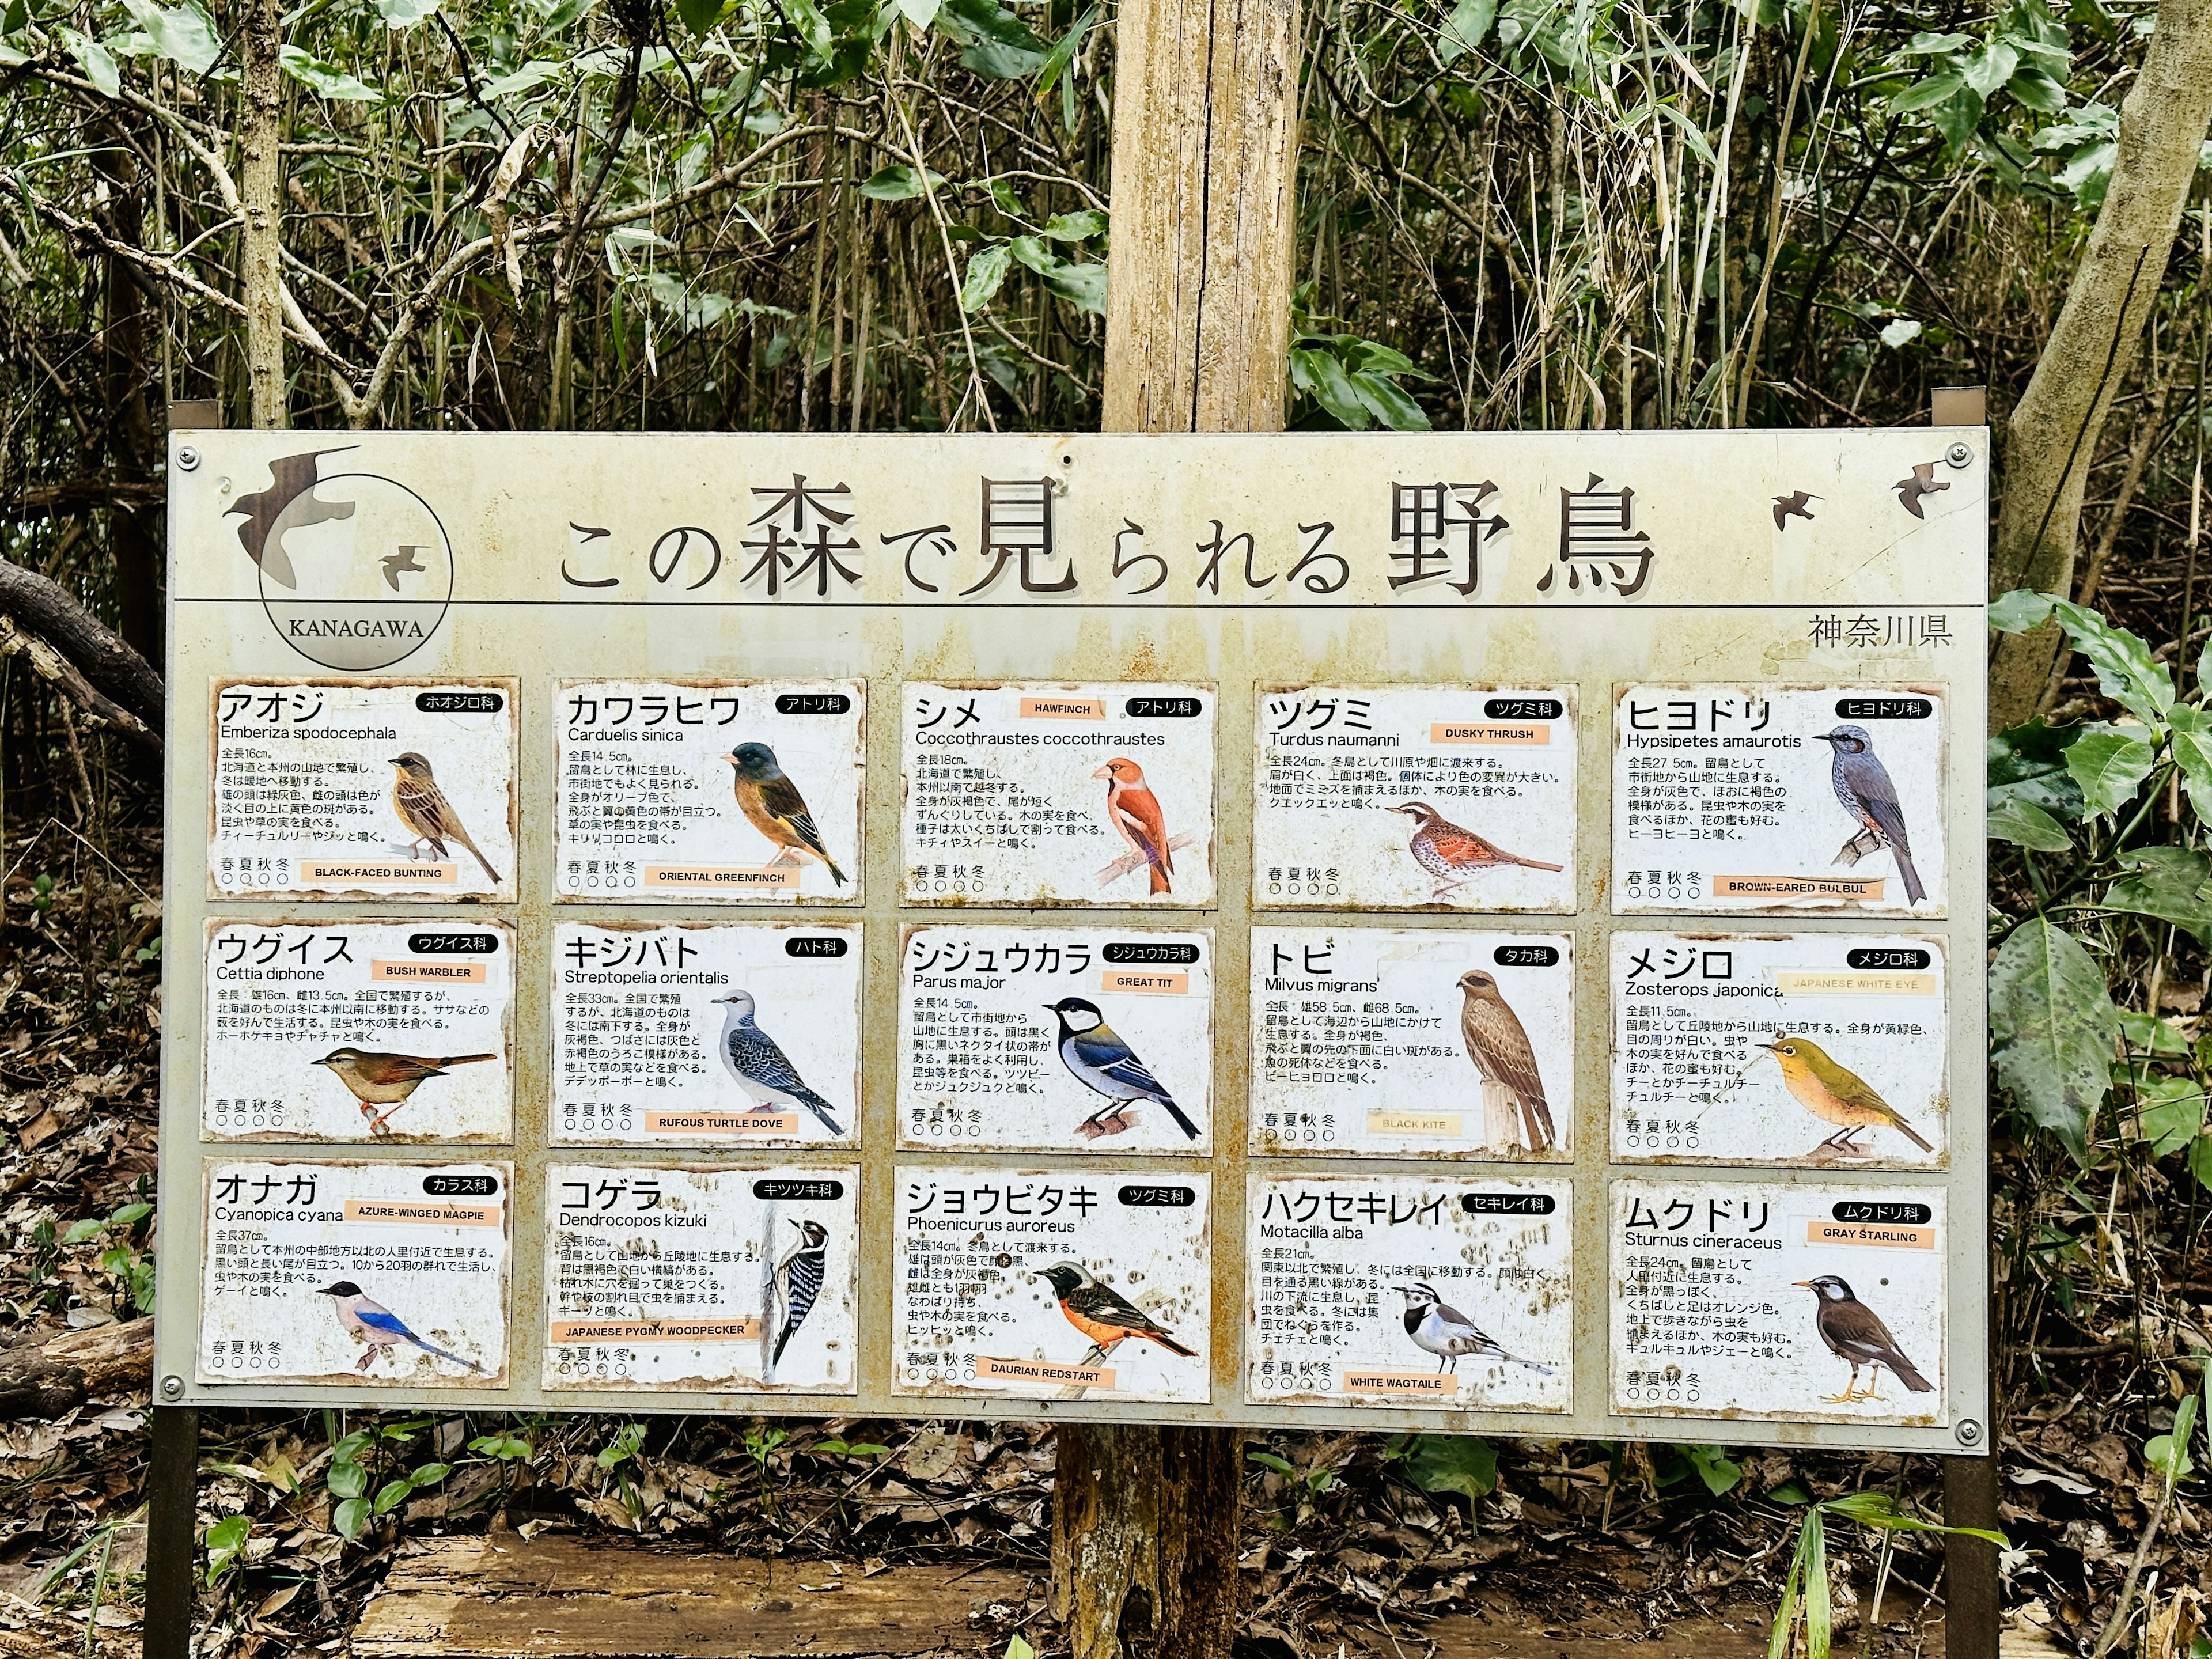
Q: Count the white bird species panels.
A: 15